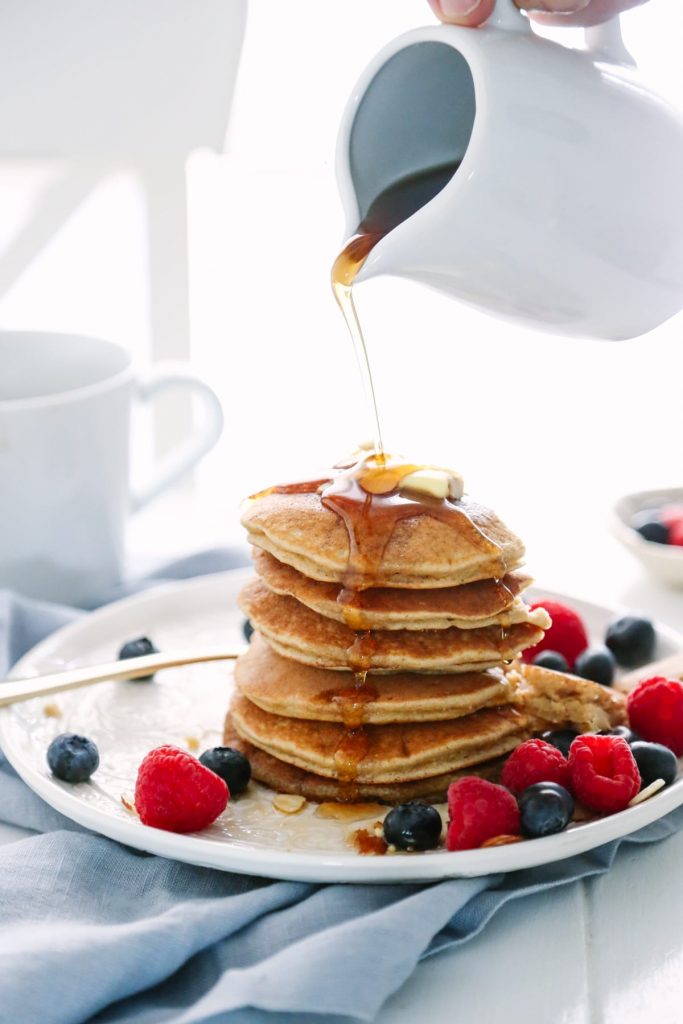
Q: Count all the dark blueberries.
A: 13